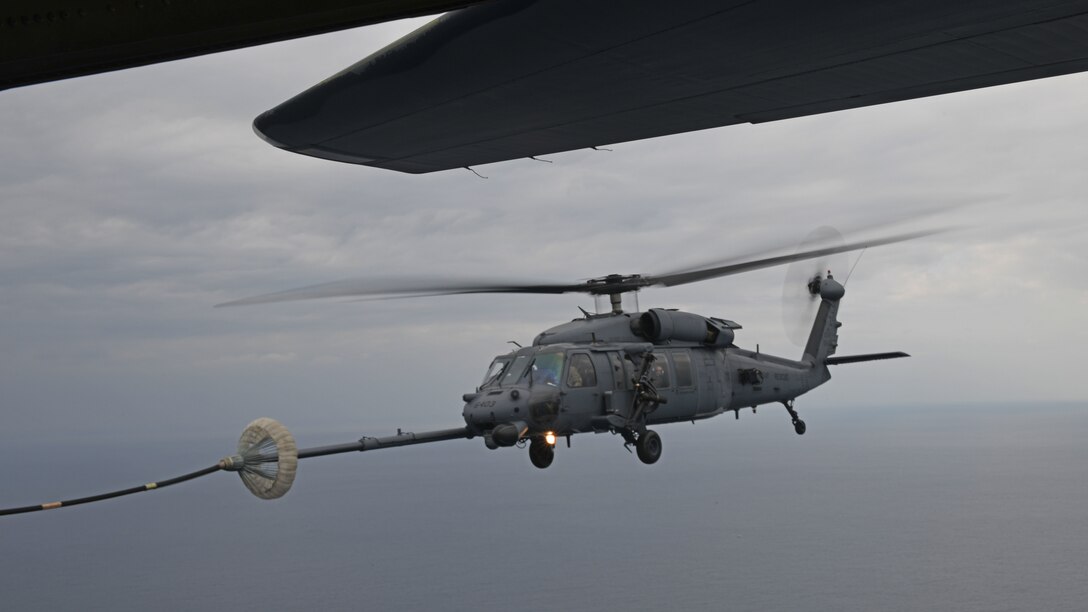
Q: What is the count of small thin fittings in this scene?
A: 3